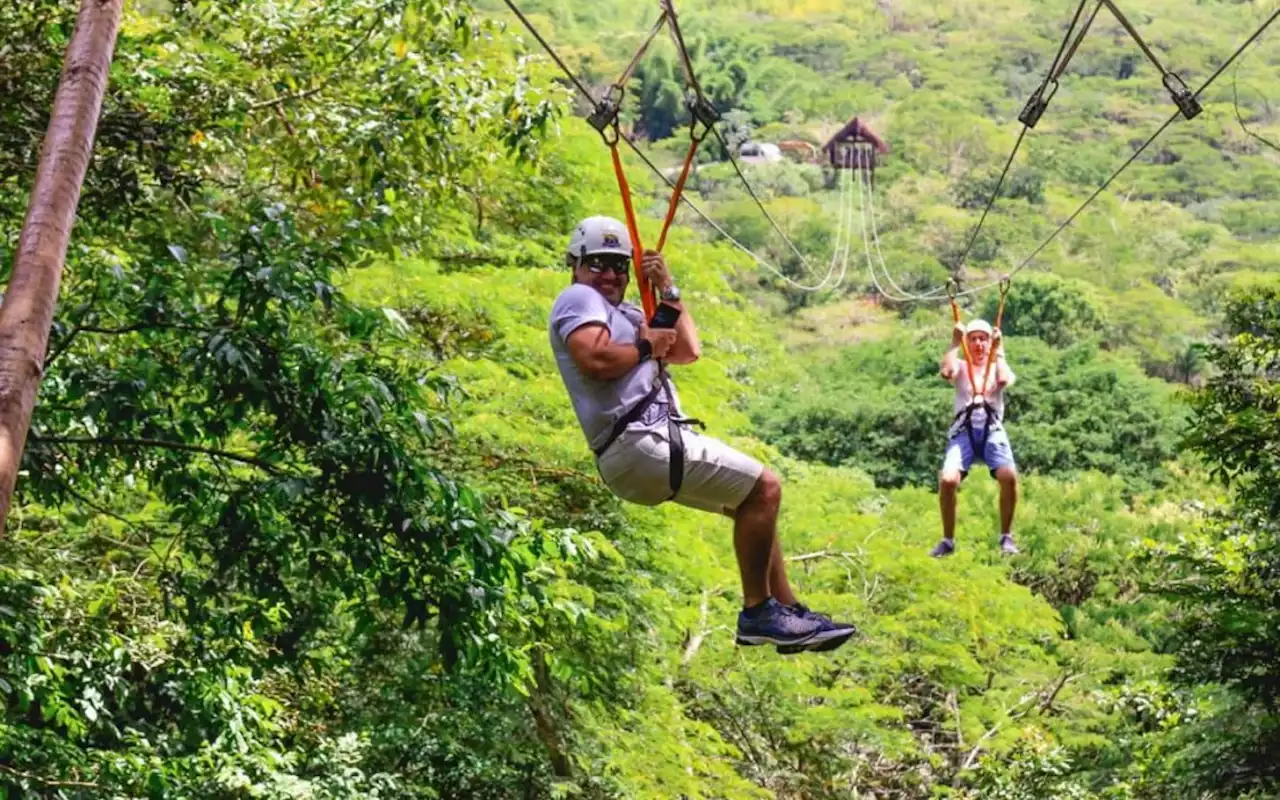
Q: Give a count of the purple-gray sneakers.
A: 2